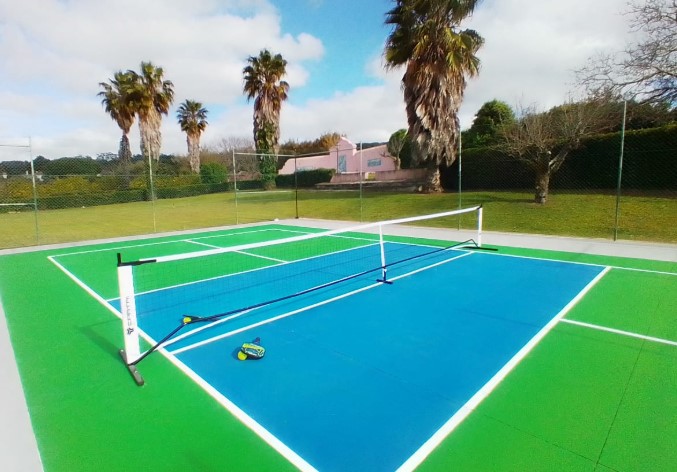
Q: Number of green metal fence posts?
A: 7